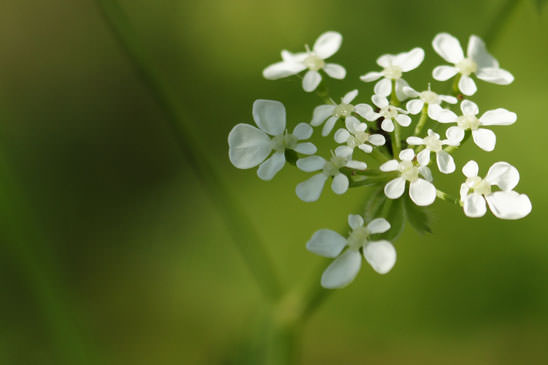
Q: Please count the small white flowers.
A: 14